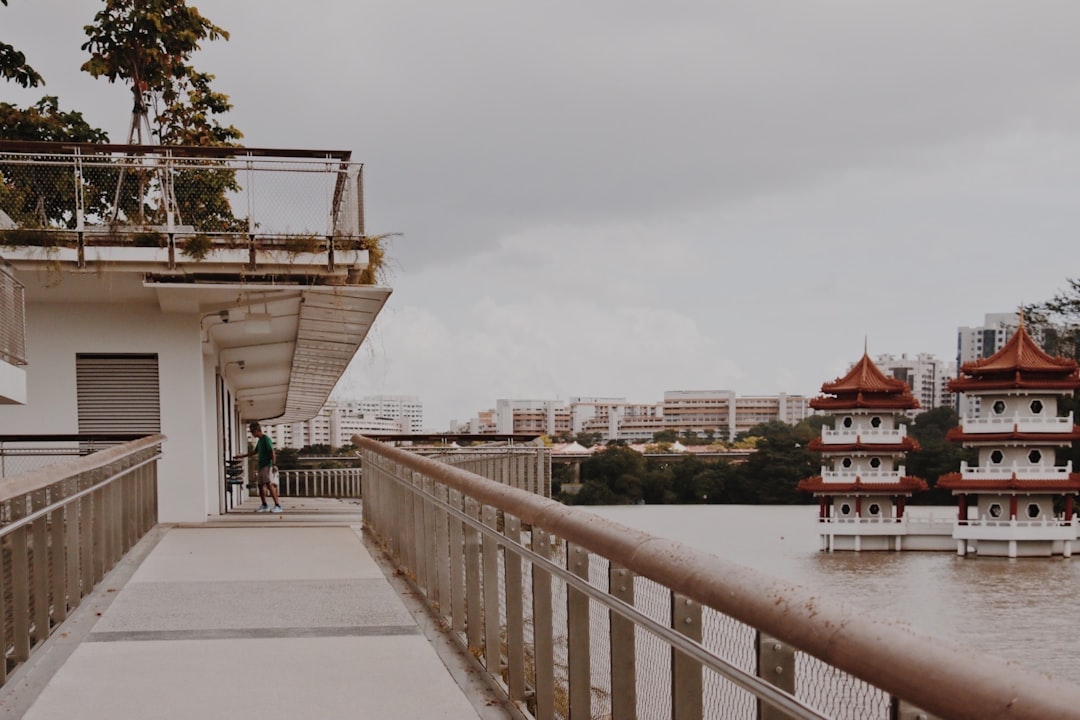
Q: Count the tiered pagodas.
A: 2